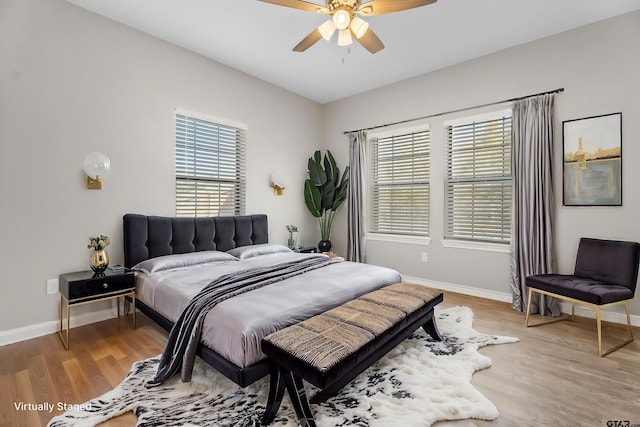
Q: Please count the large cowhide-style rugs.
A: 1